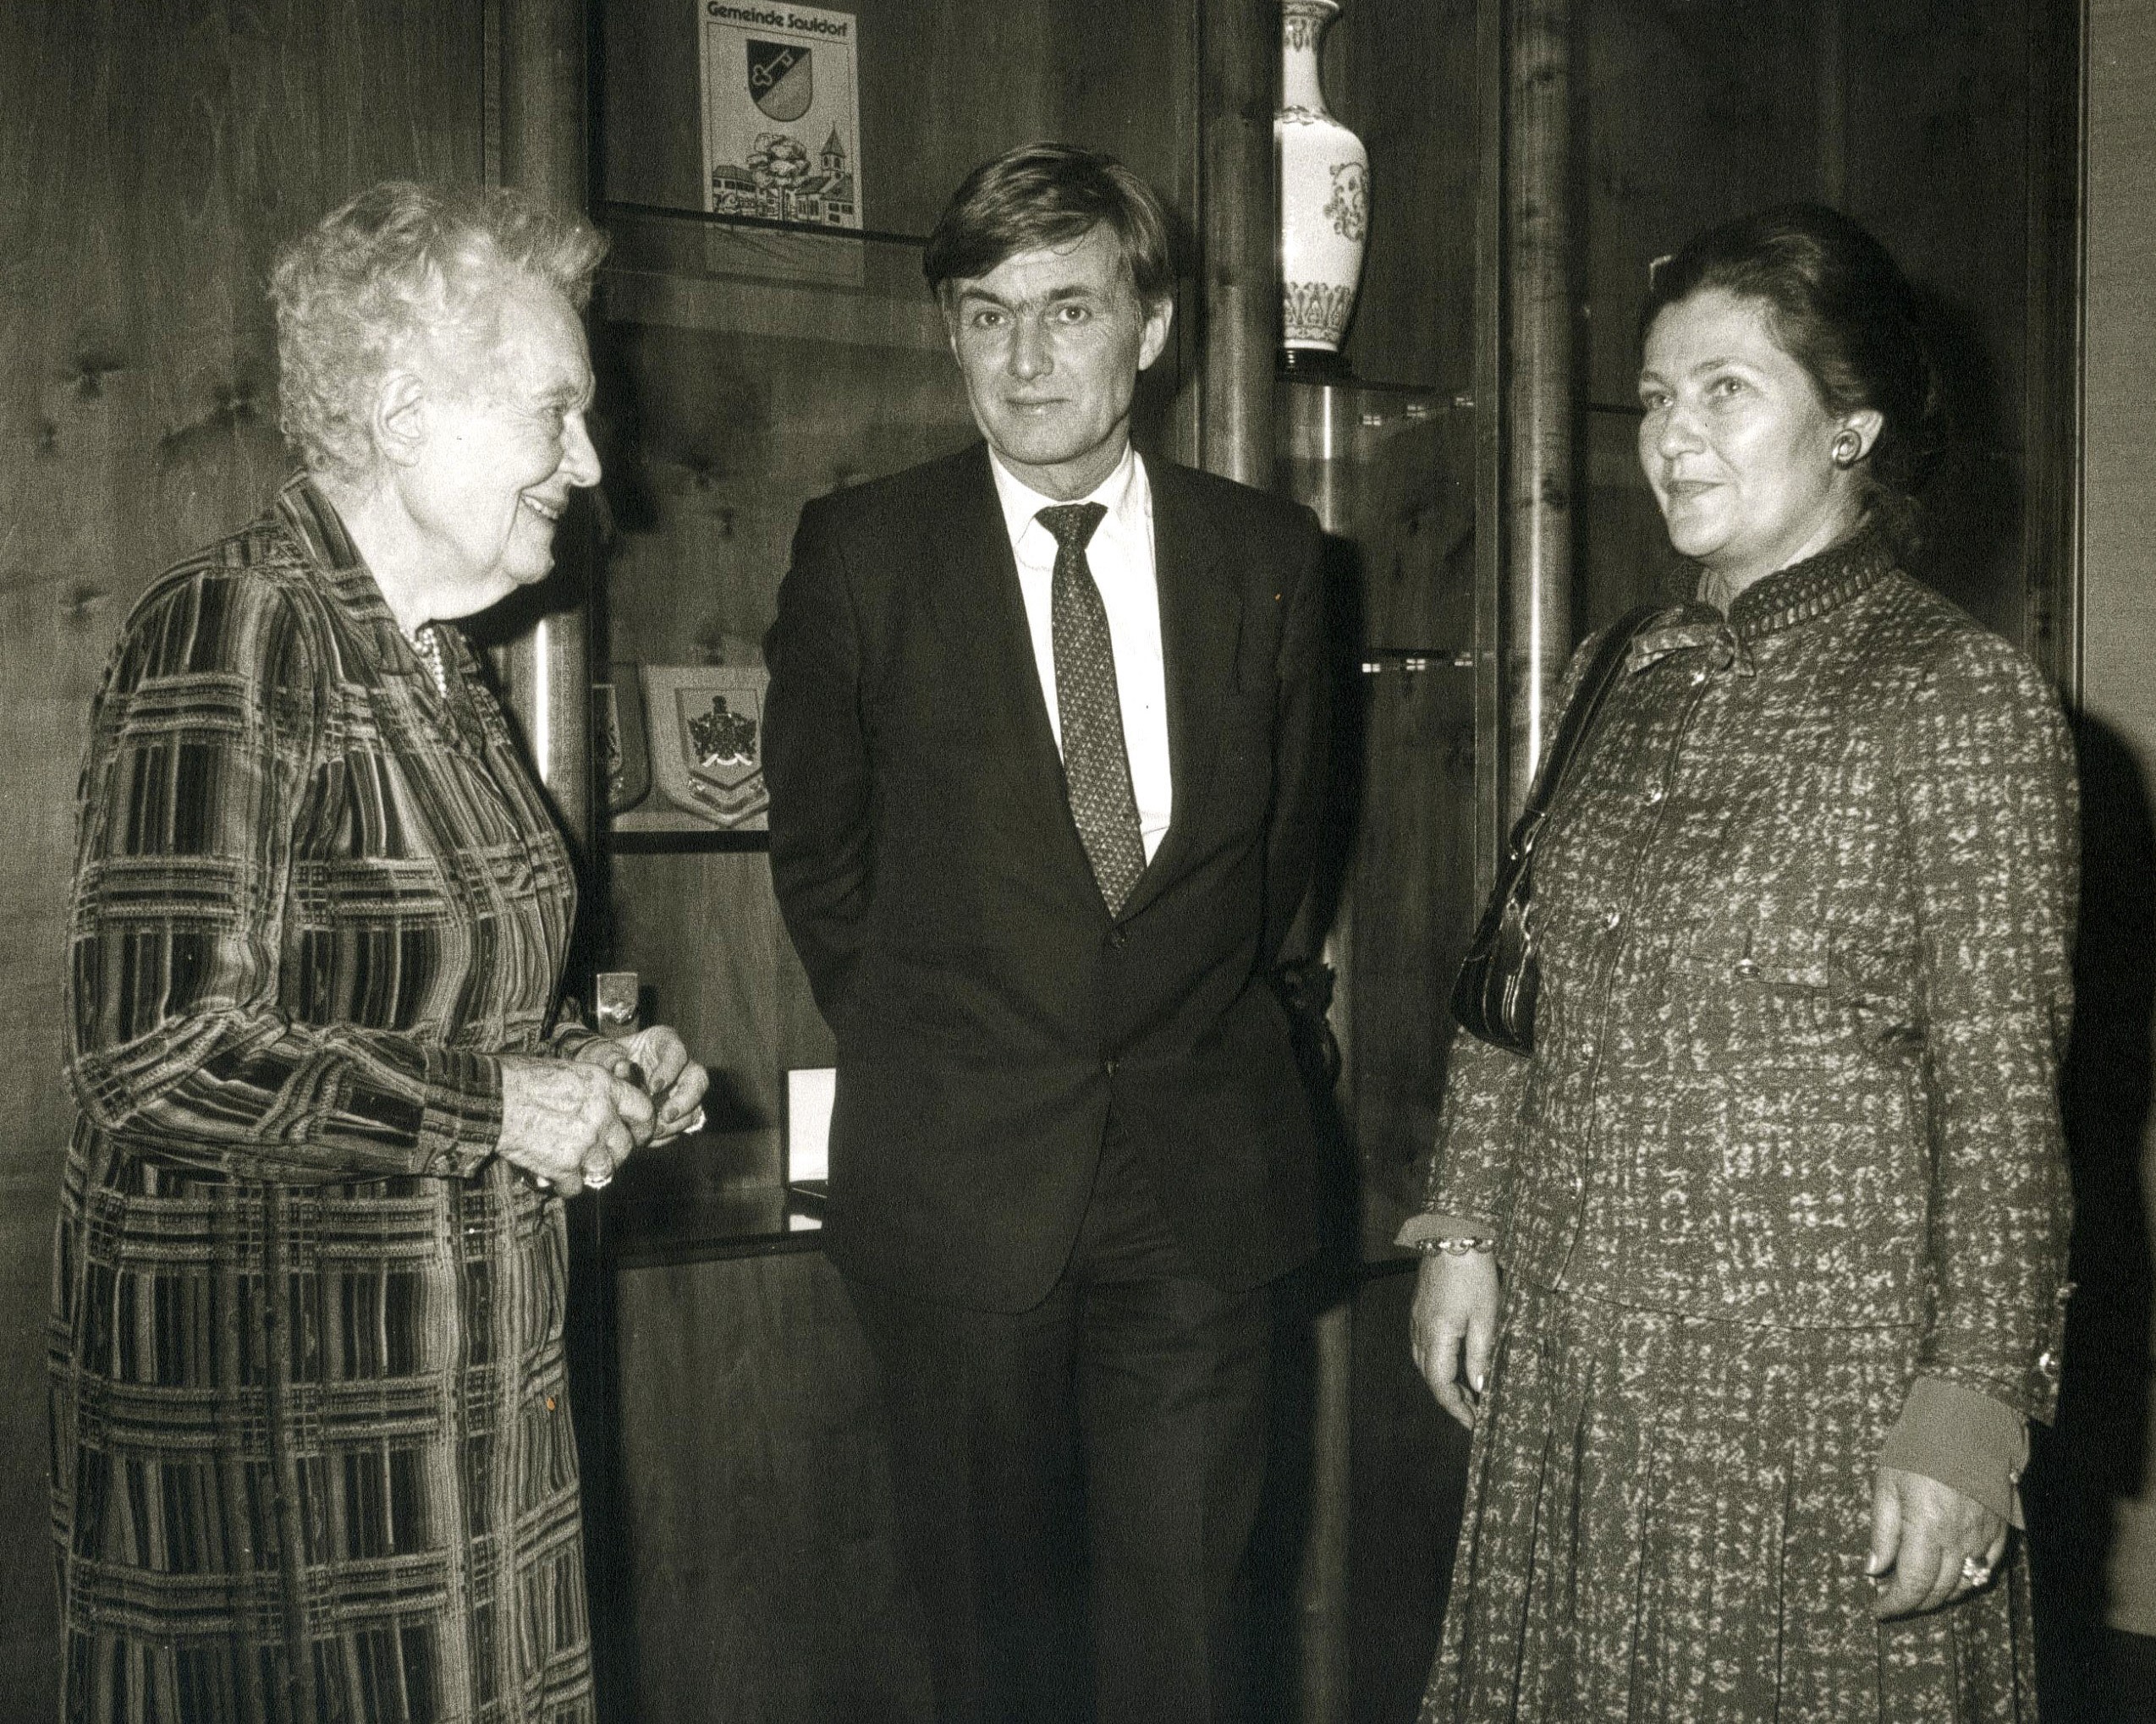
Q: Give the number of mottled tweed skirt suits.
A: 1